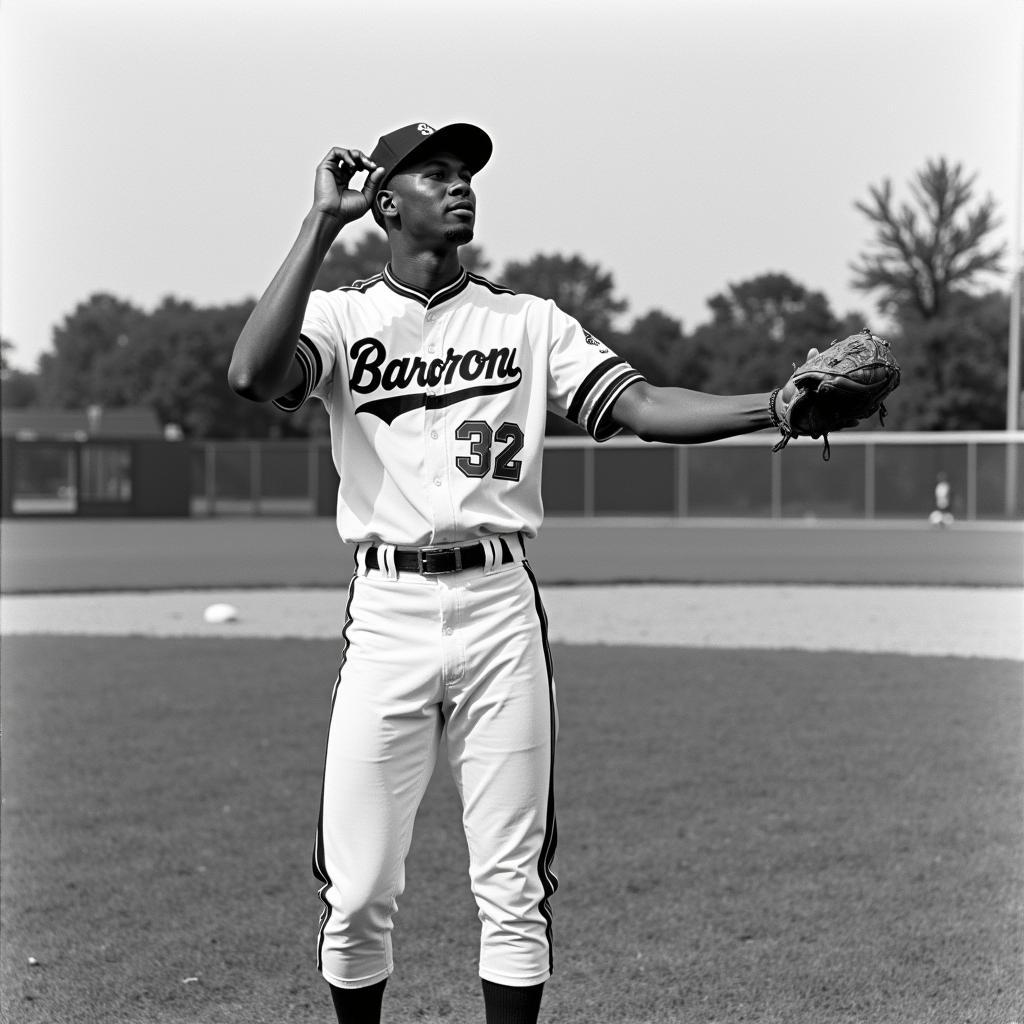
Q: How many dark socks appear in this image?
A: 2